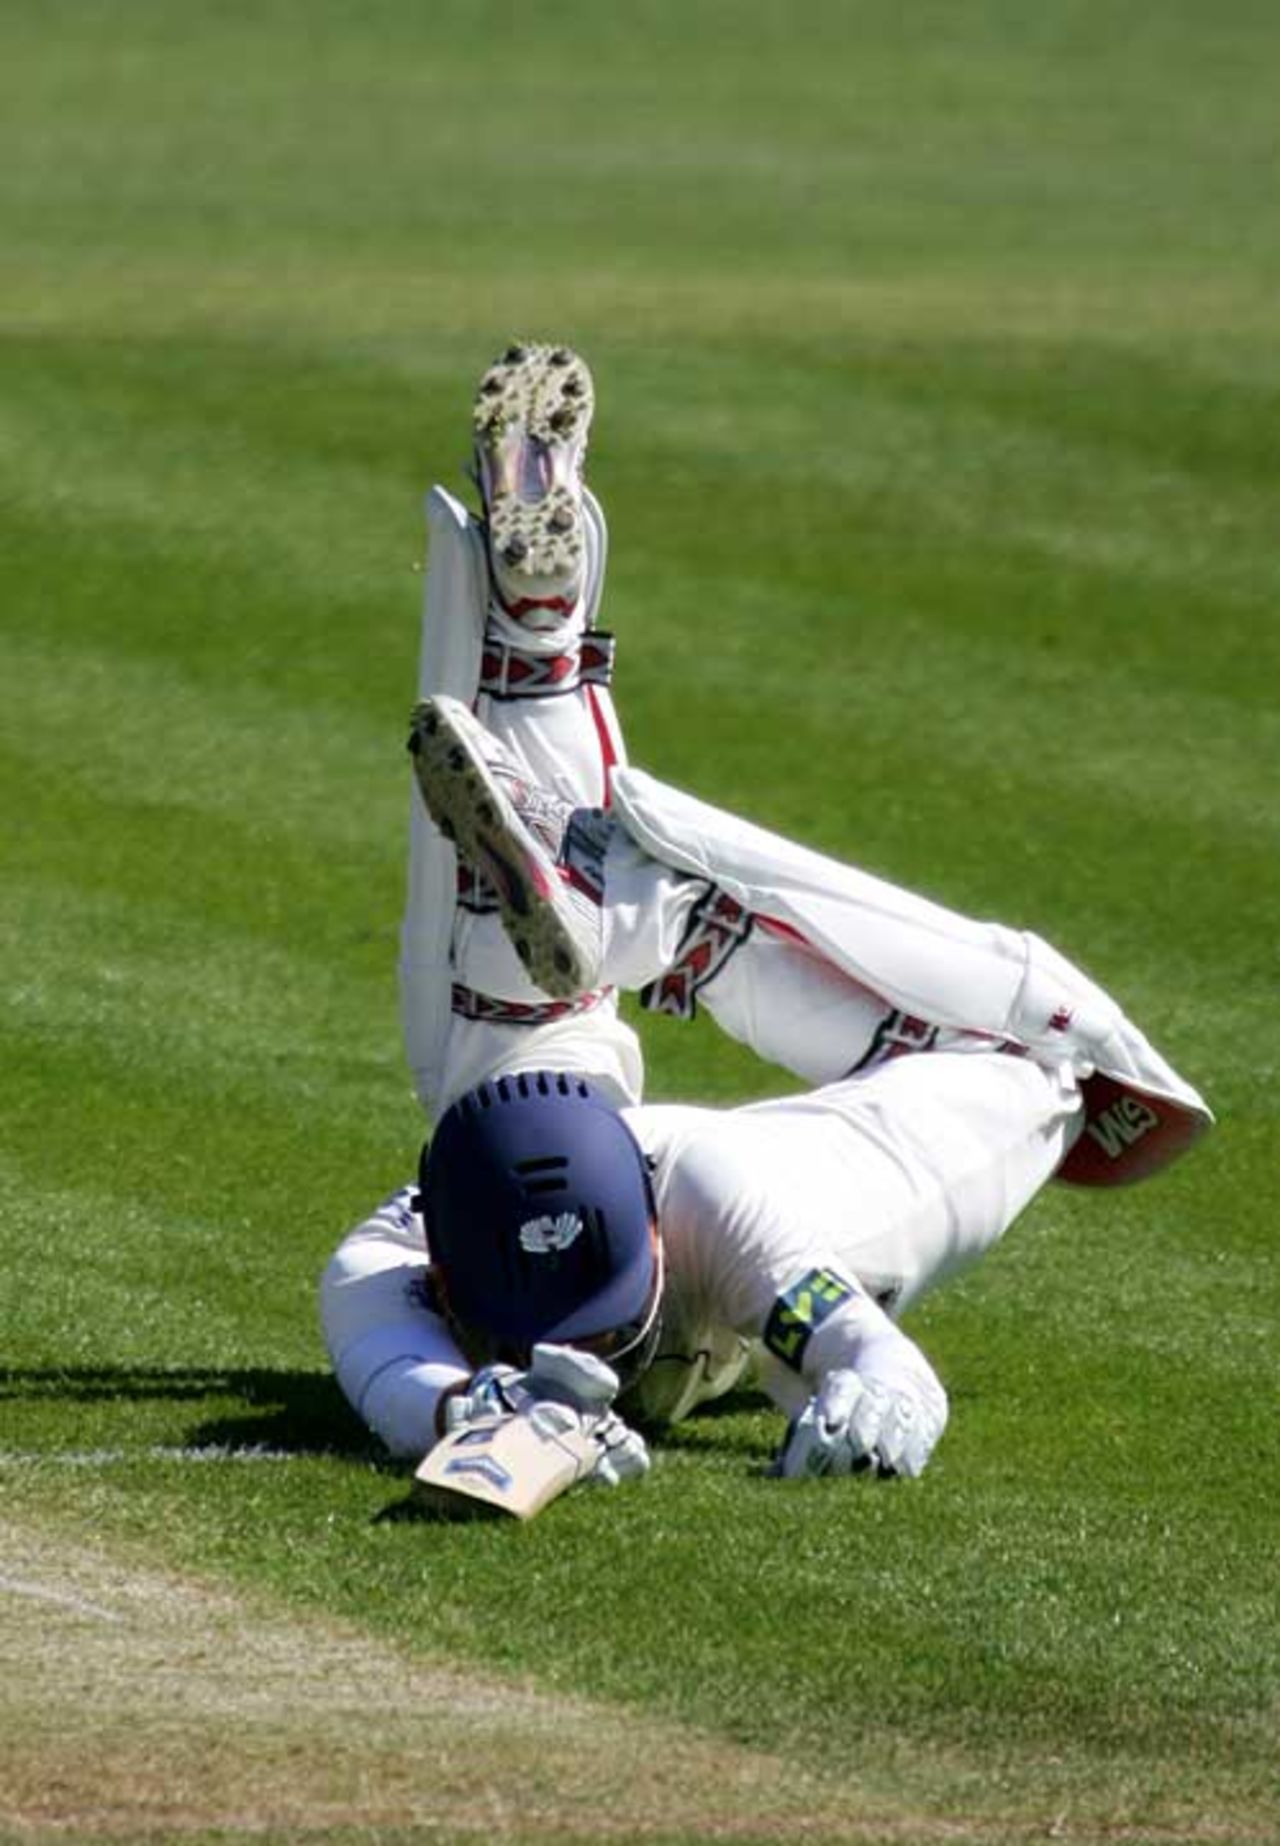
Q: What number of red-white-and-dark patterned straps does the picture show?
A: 5